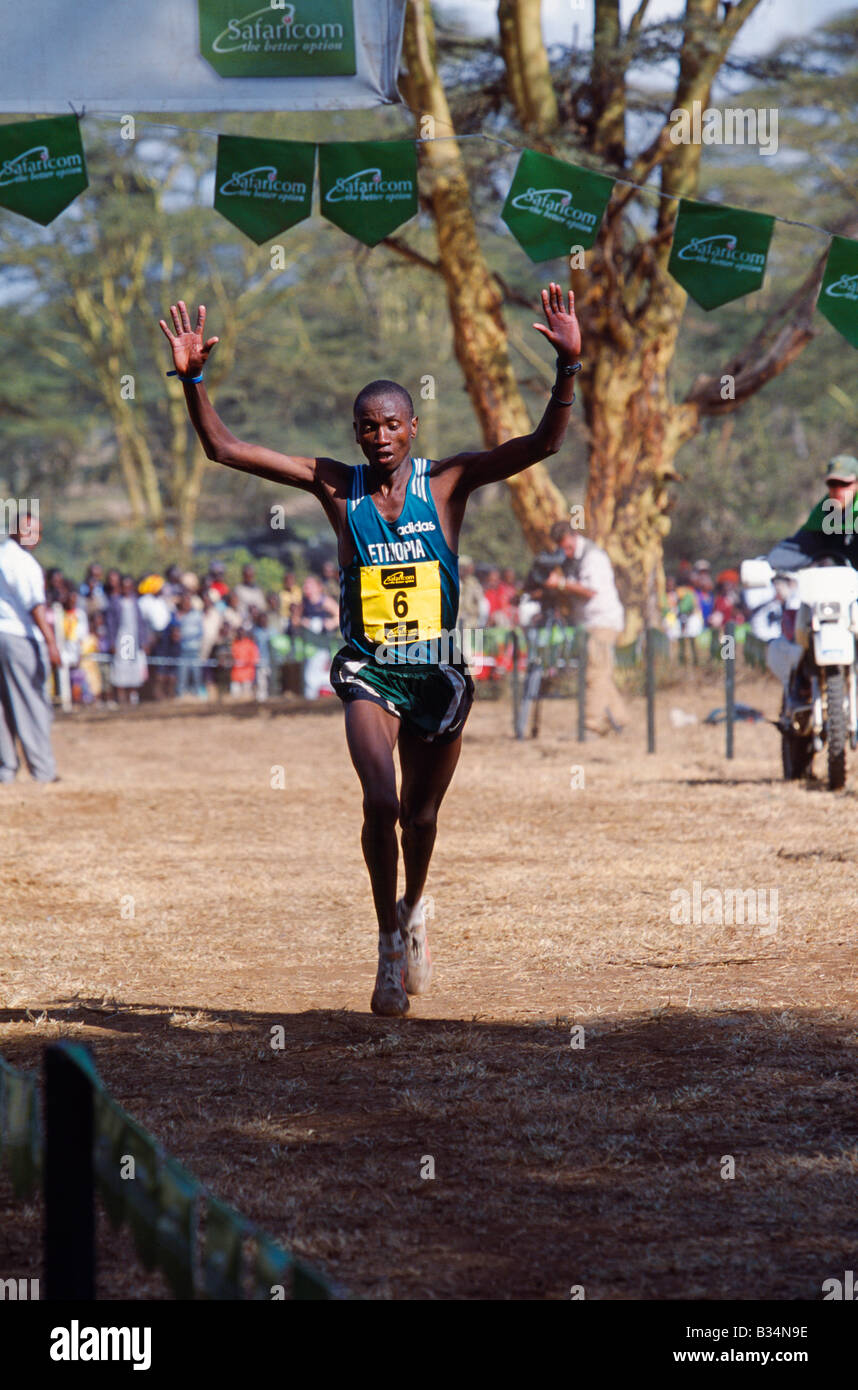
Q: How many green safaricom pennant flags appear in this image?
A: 6